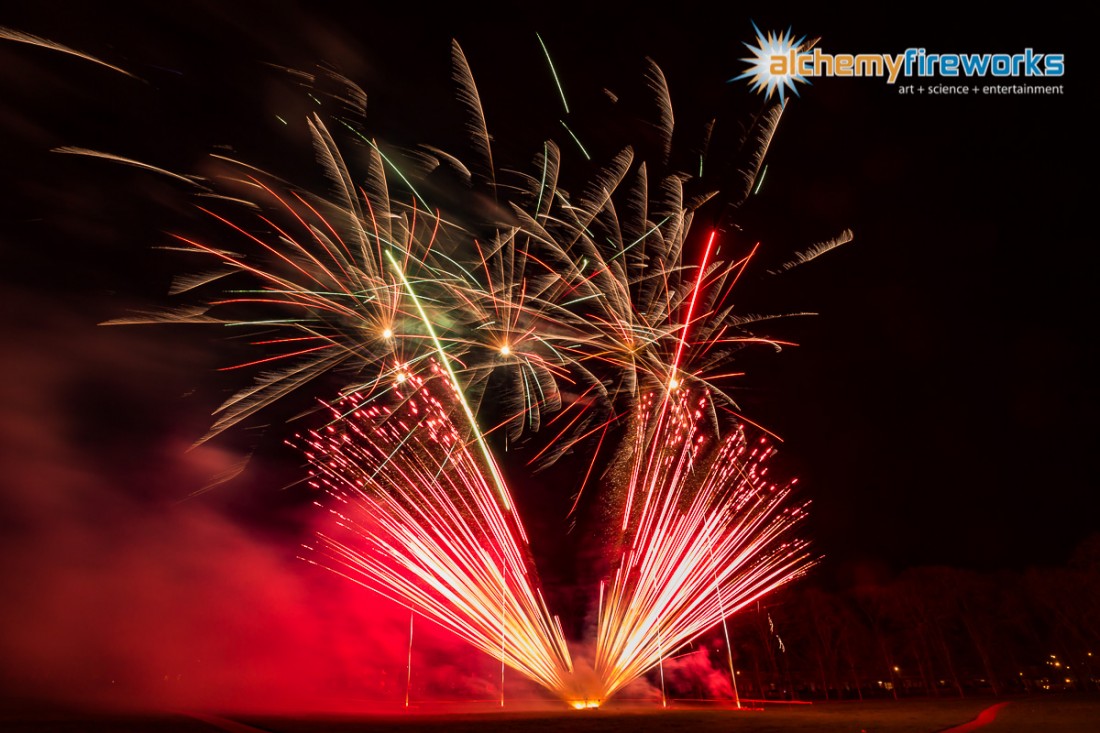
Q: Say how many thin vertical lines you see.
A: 4